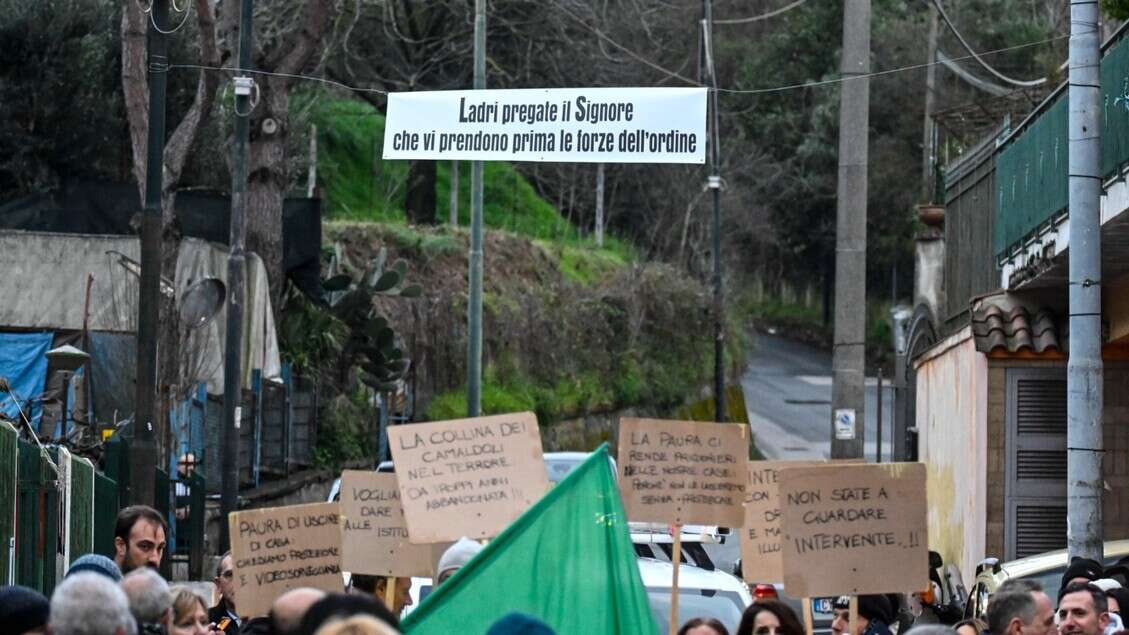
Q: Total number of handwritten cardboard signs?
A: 6